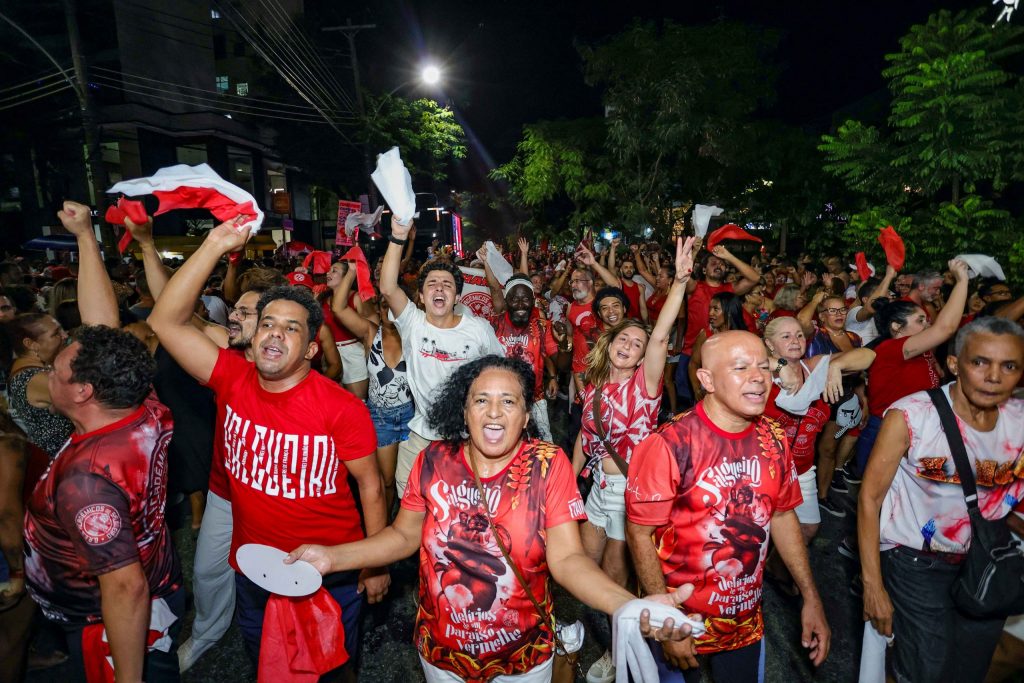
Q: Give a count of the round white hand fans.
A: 1